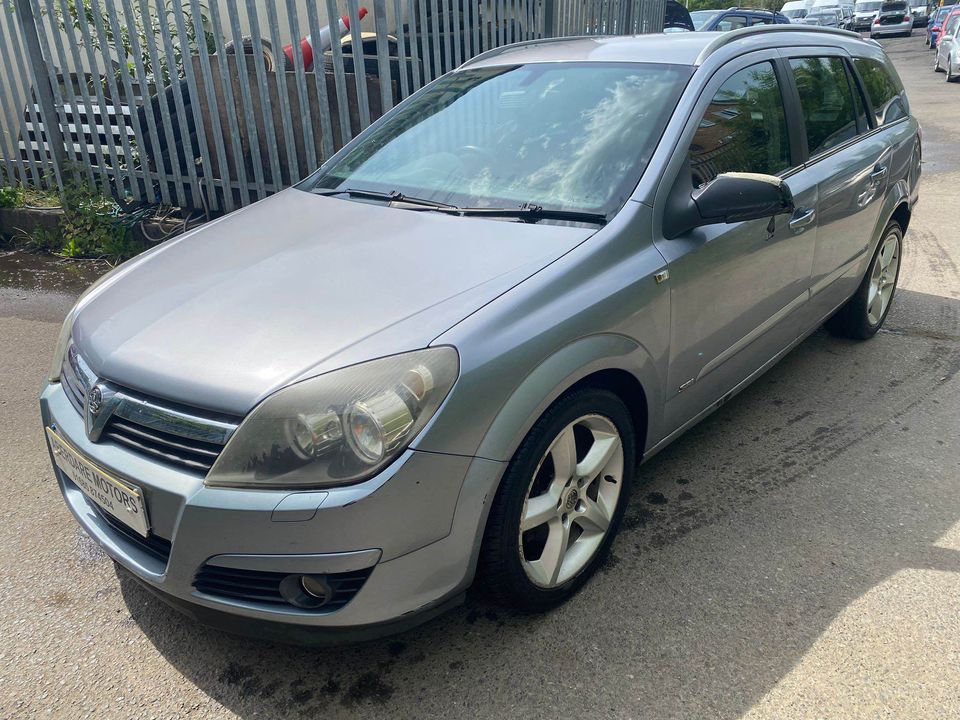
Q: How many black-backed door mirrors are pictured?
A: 1